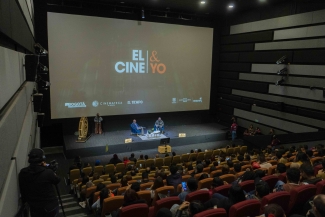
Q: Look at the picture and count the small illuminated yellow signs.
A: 2